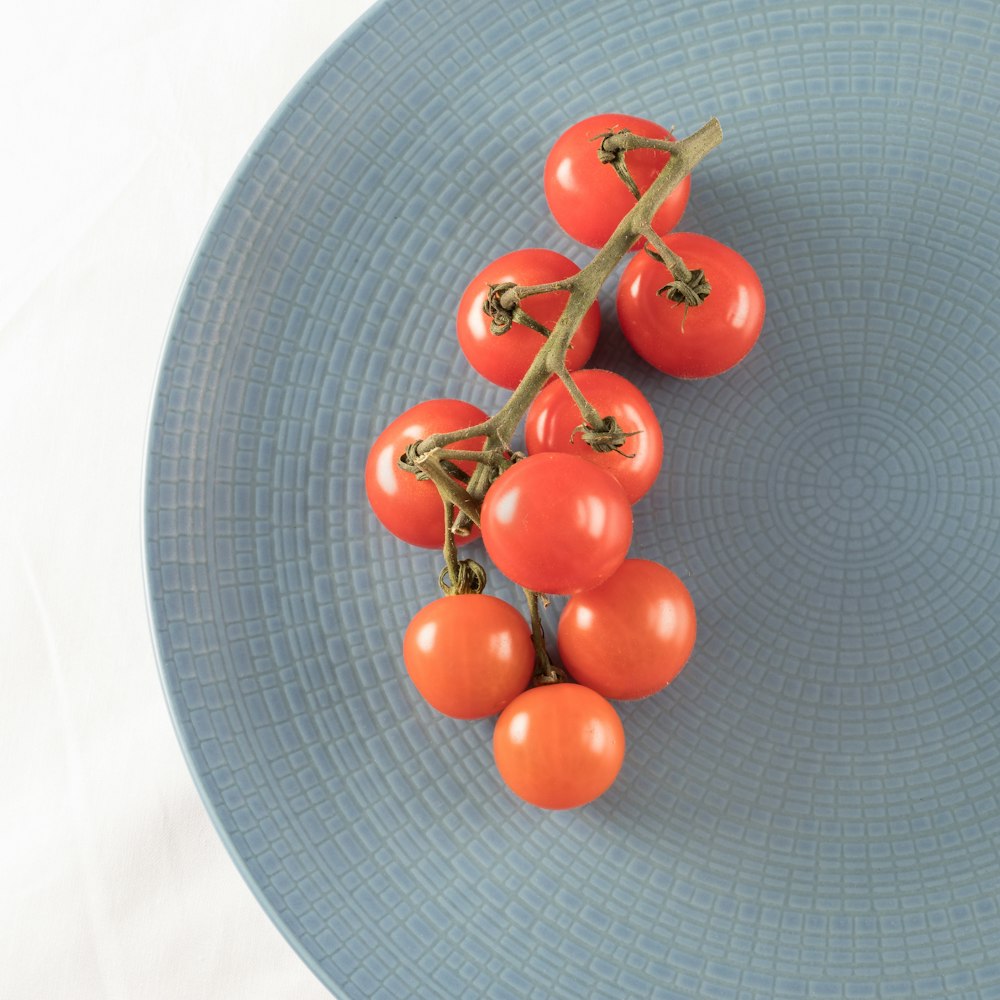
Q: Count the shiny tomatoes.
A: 9